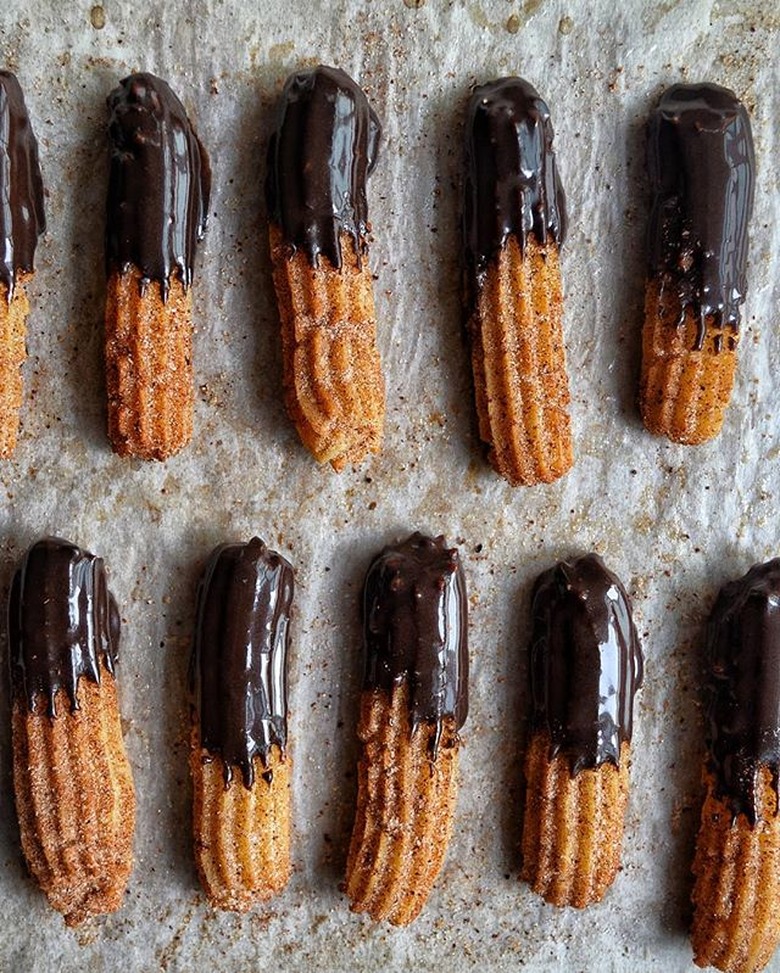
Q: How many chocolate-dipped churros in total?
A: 10